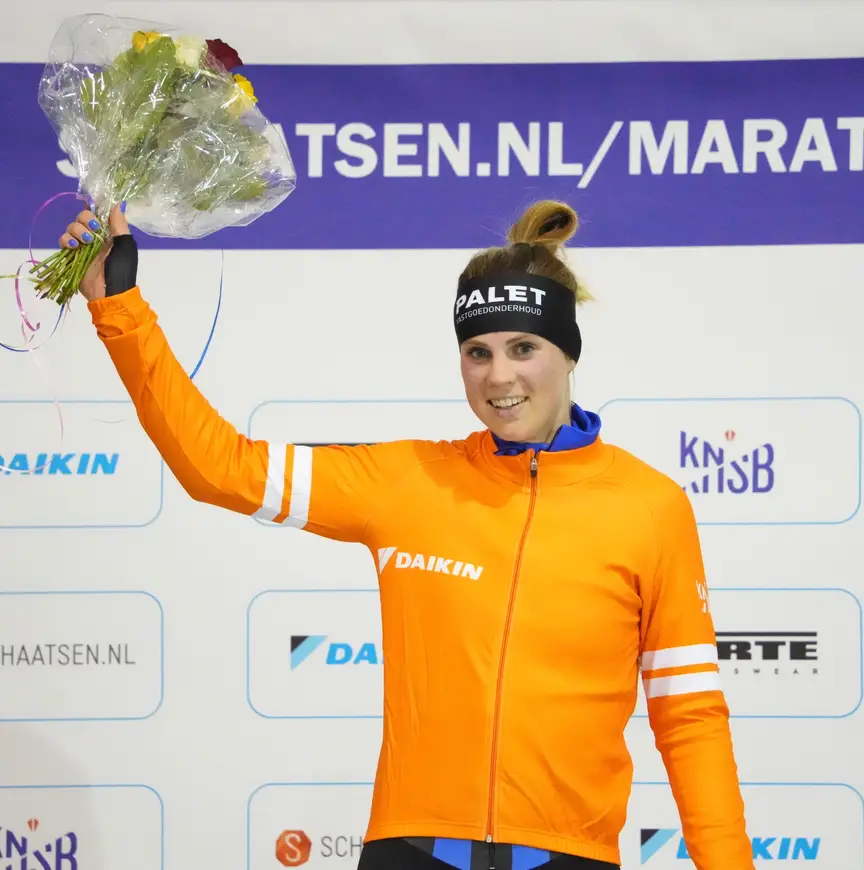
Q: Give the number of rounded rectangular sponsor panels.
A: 9